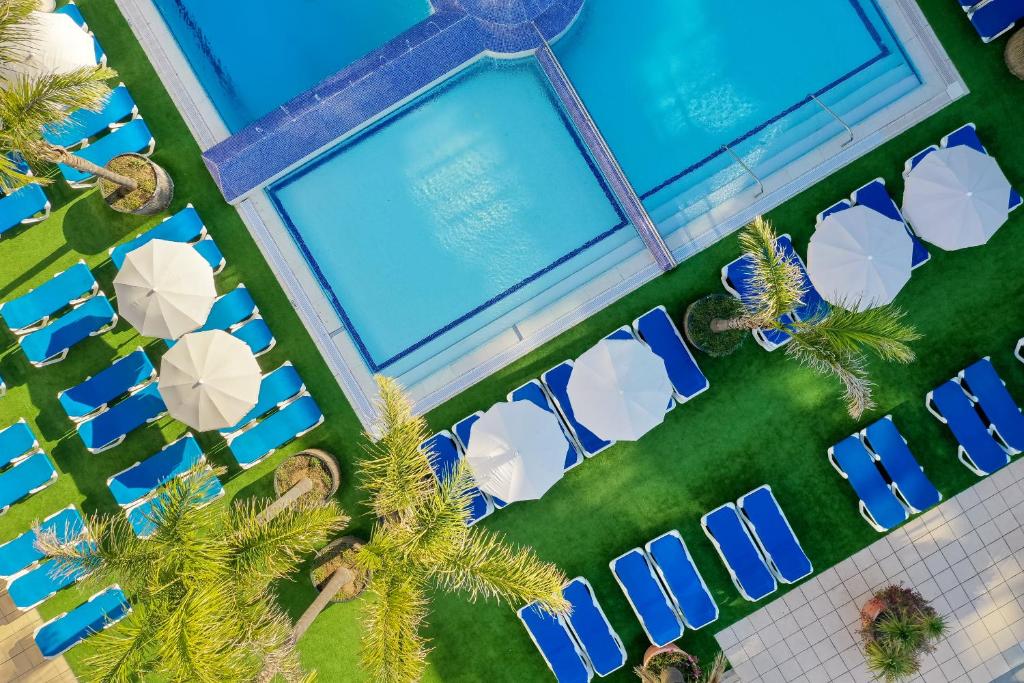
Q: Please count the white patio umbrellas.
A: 7